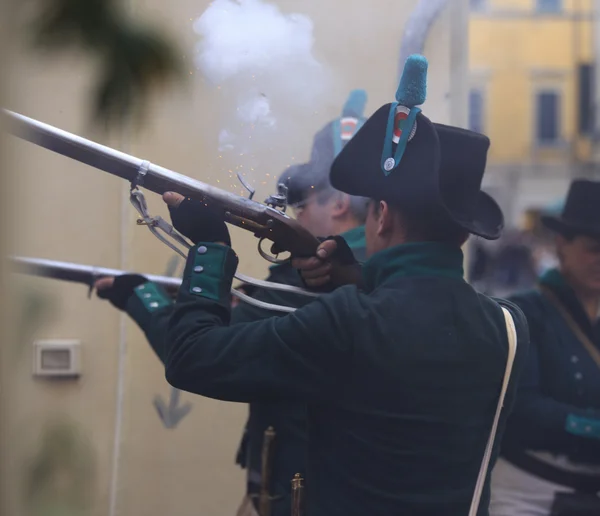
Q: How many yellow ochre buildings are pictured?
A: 1